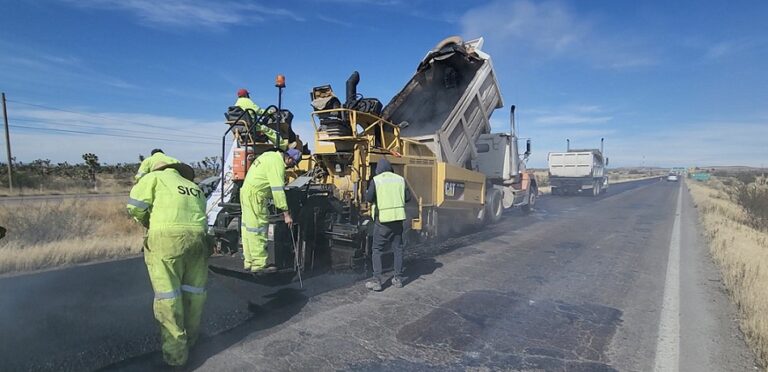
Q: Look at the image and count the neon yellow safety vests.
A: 1